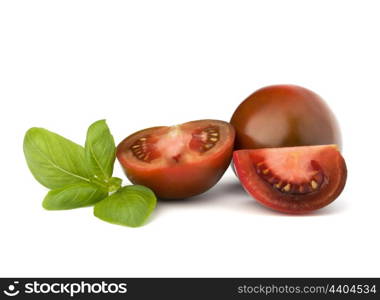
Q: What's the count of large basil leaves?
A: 4